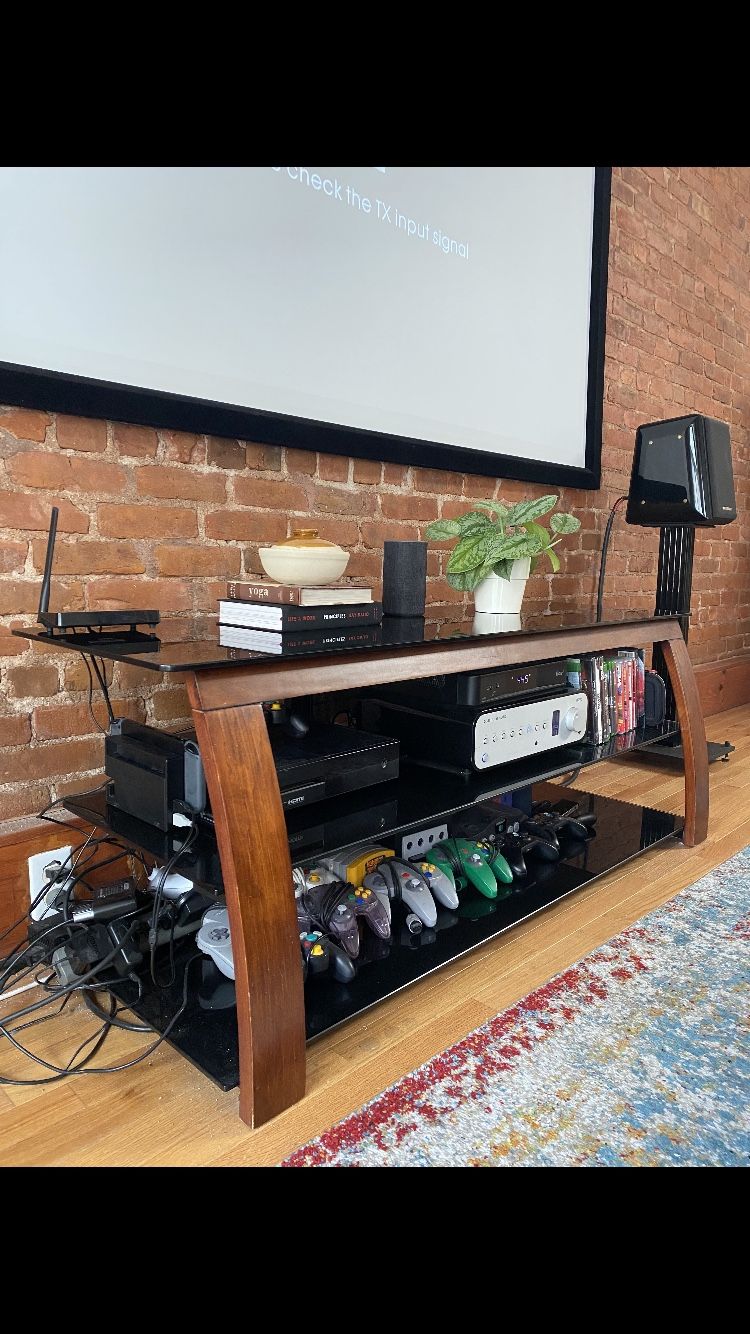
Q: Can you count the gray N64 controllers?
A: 1